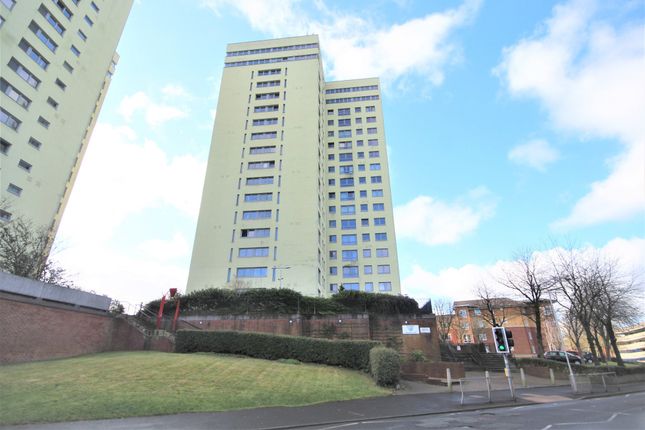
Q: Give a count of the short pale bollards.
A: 4